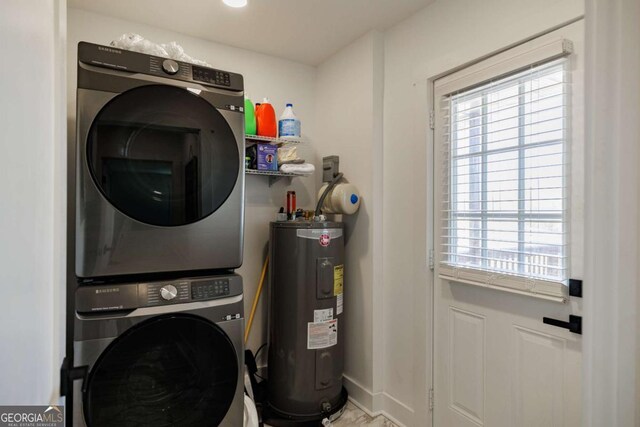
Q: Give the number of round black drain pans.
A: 1